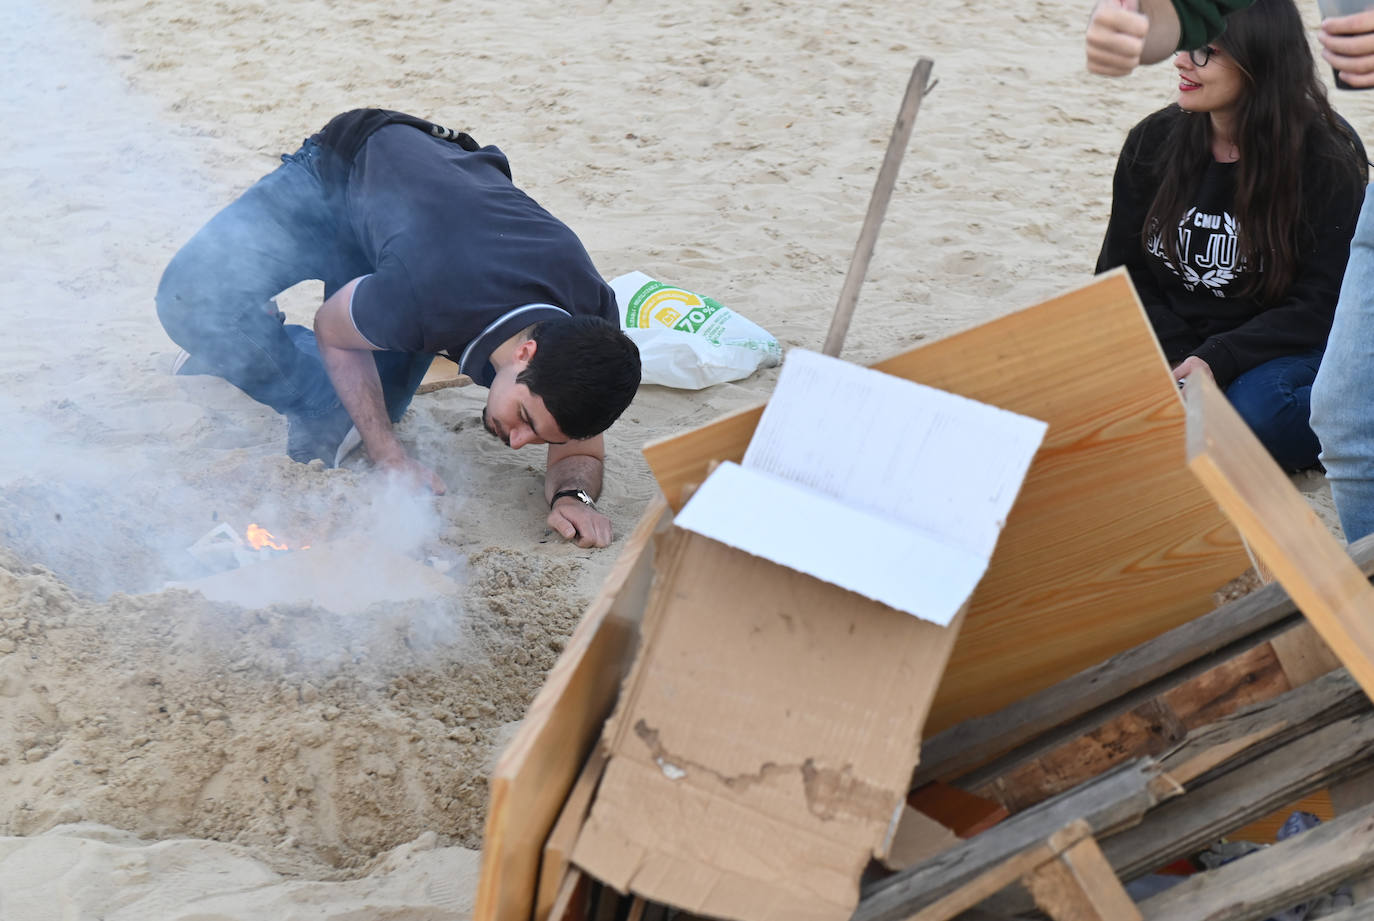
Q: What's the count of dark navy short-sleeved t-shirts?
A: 1